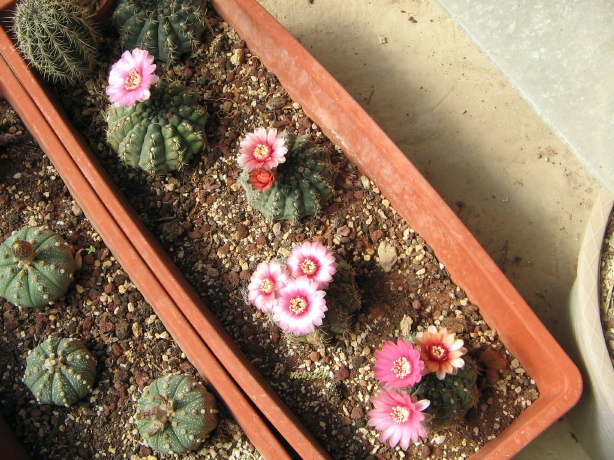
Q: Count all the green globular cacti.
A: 9